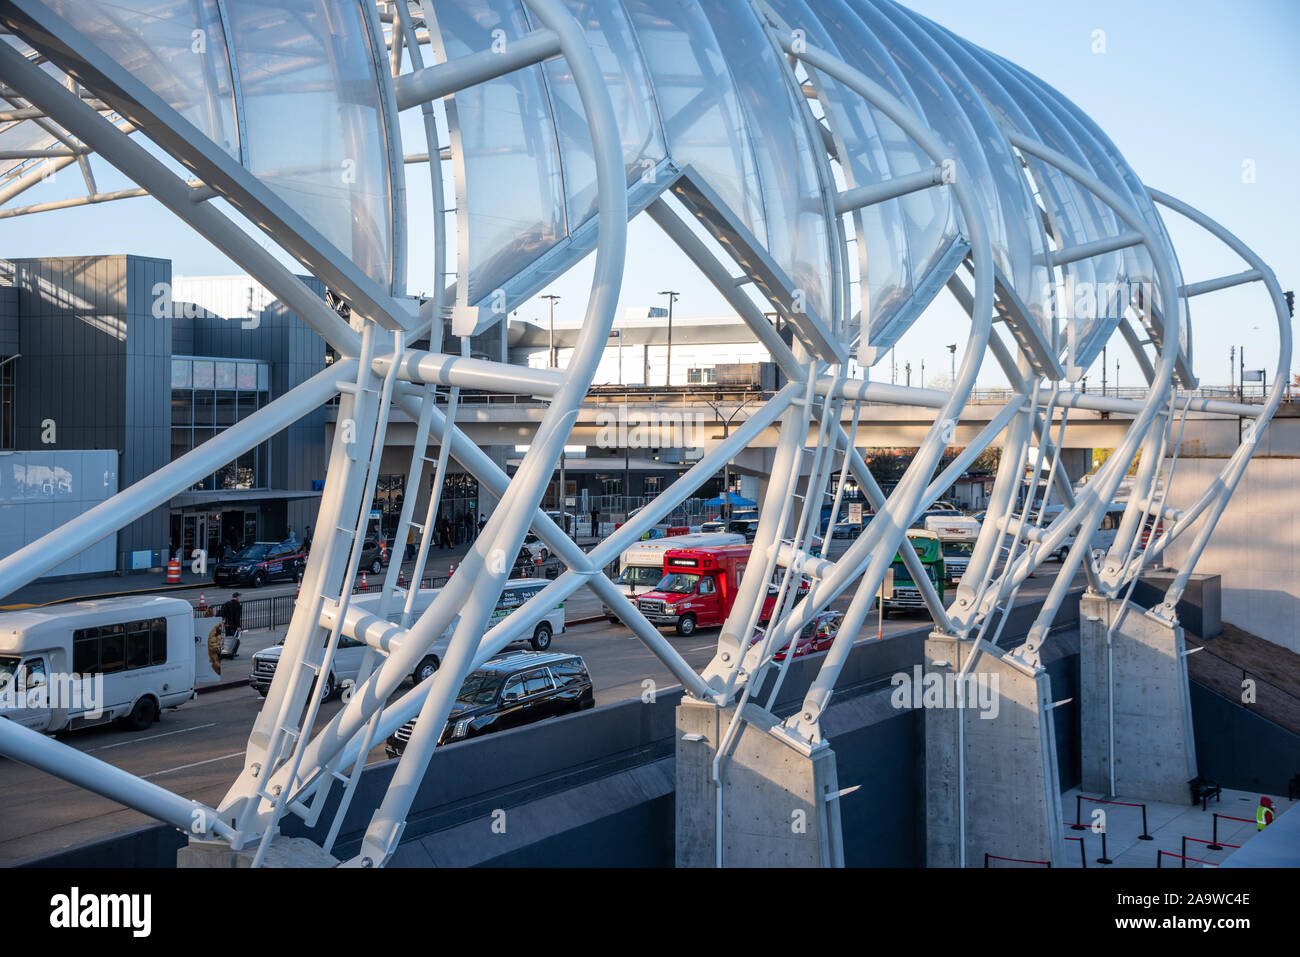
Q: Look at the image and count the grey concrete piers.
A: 4